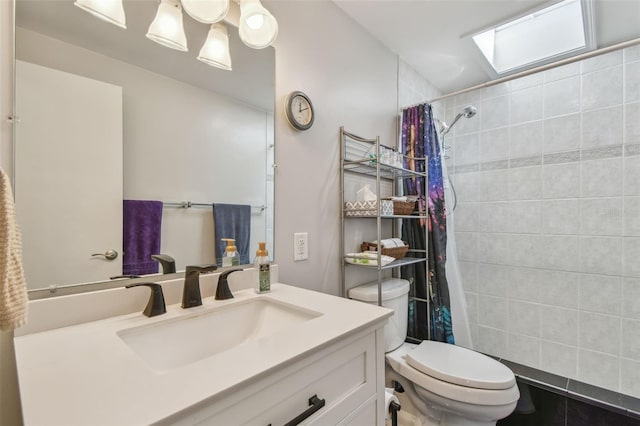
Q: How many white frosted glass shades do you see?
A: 5